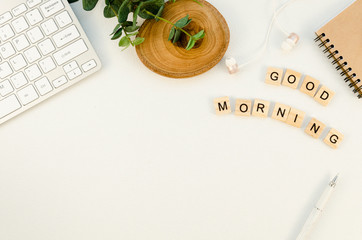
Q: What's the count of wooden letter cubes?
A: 11